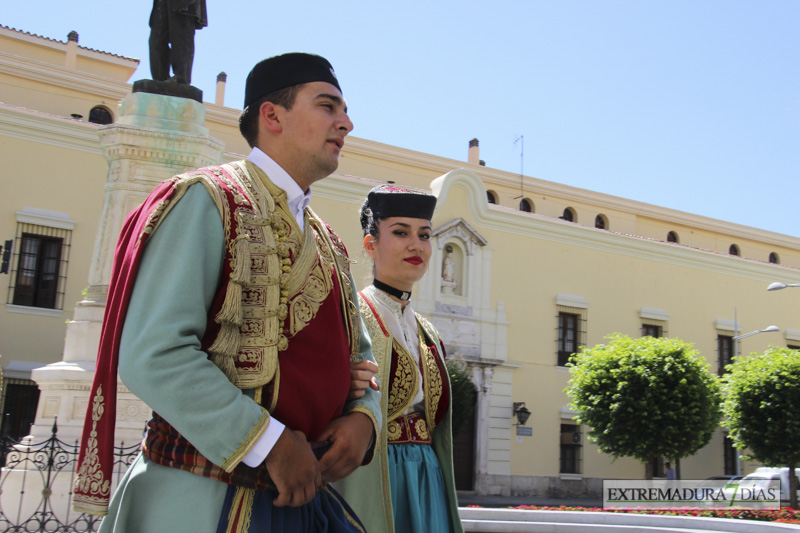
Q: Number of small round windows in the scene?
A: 8